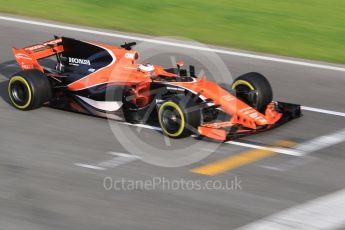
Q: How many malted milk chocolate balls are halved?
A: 0